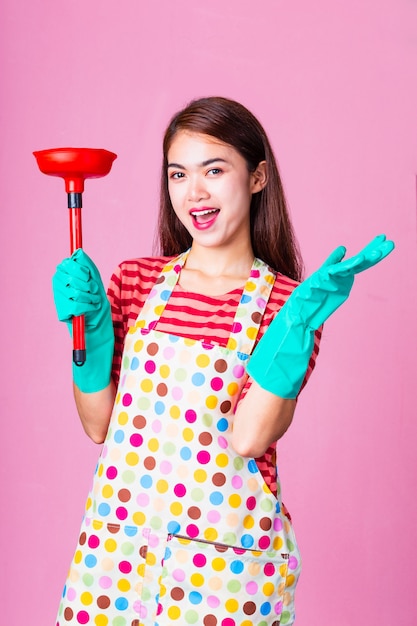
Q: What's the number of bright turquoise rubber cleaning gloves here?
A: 2